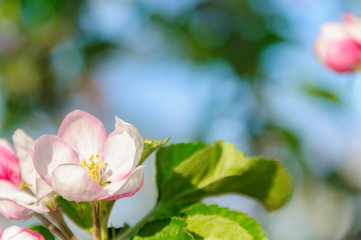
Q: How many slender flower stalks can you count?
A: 3